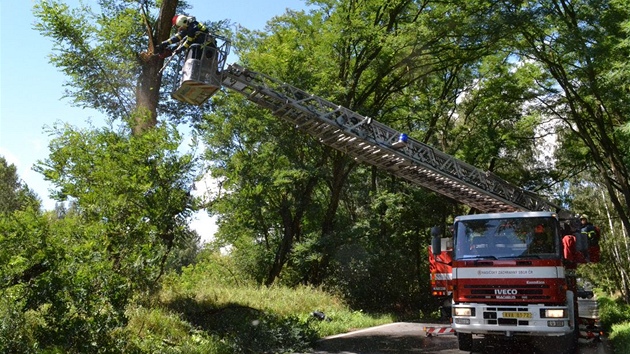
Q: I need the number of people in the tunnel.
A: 0